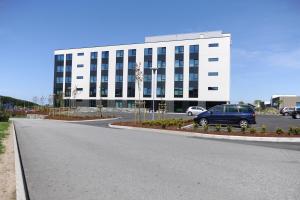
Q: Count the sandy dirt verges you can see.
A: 1